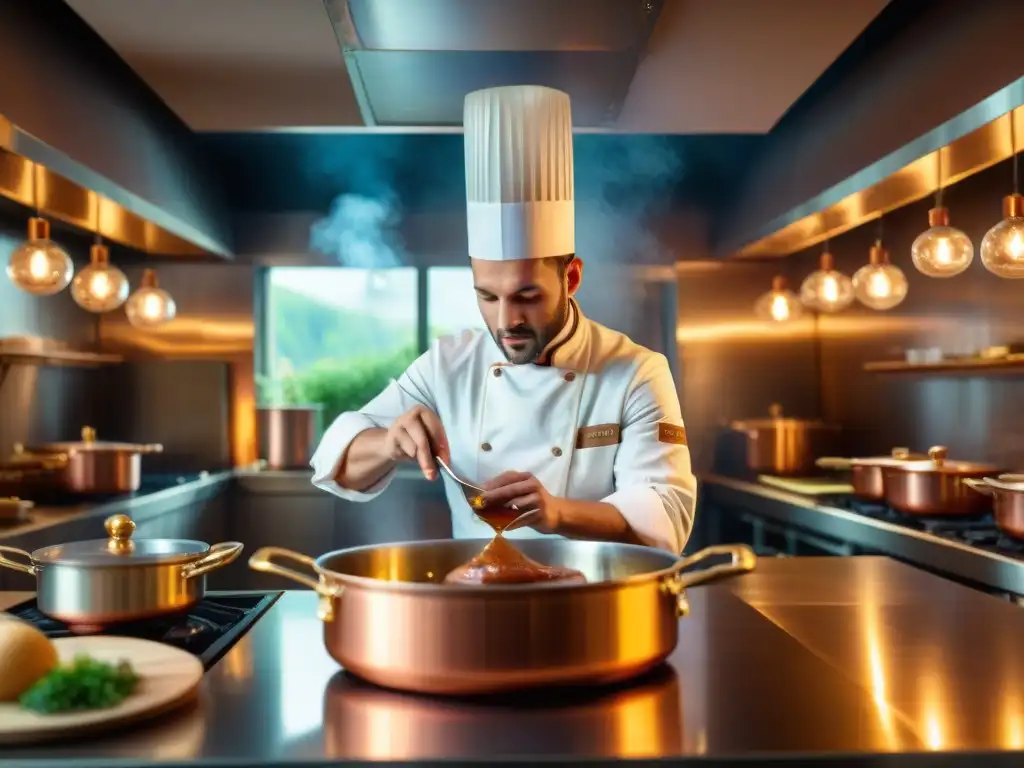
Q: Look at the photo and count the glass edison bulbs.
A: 8